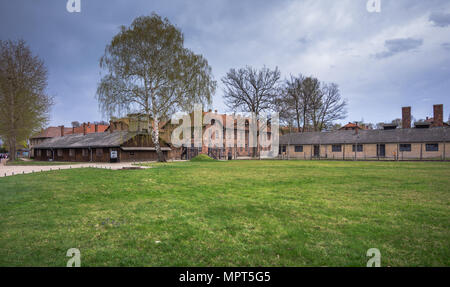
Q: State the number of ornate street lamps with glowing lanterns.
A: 0